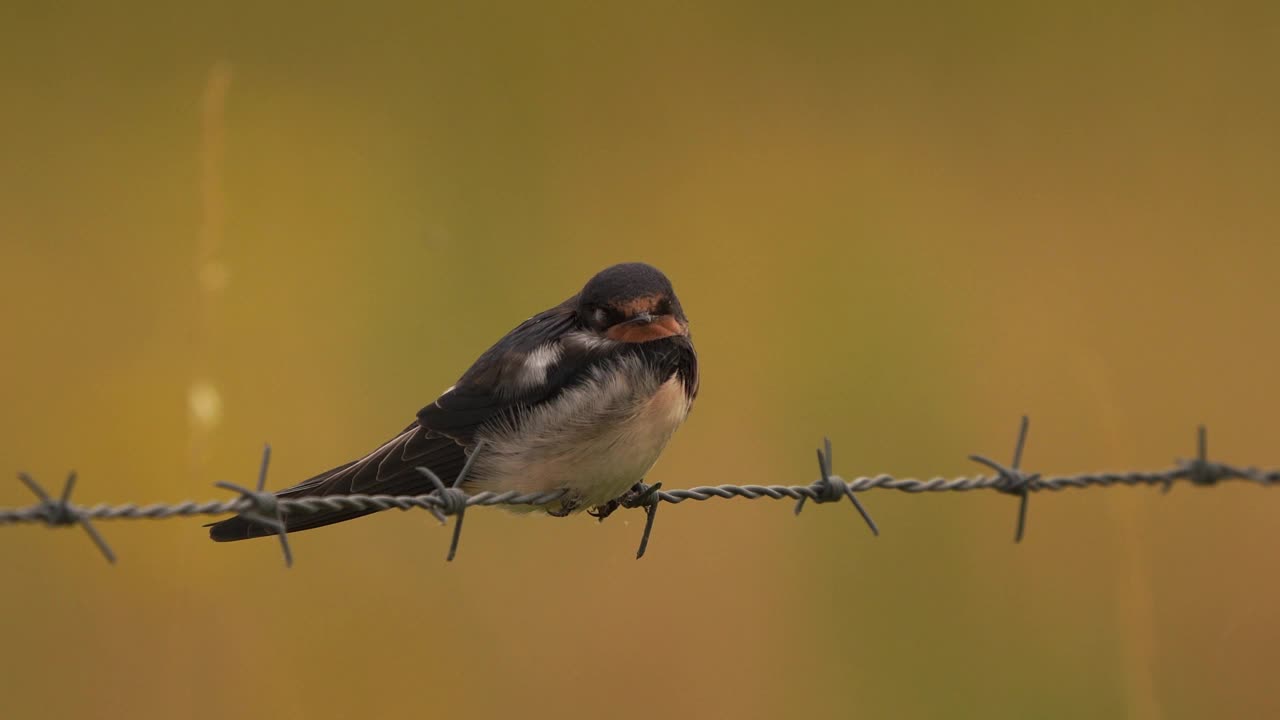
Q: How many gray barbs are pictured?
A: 7